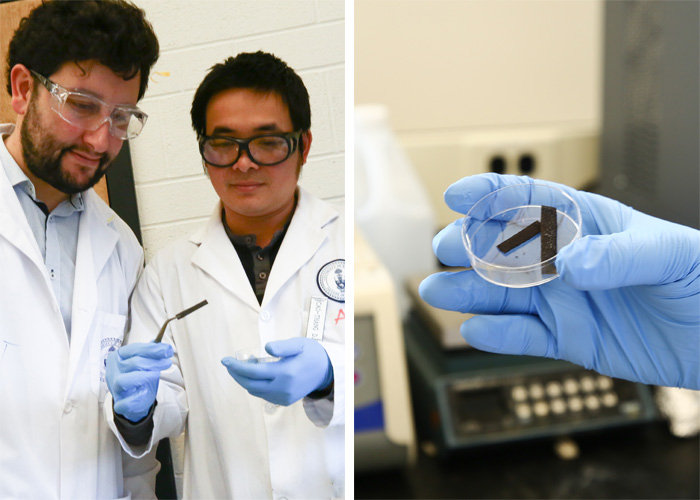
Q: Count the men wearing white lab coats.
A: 2